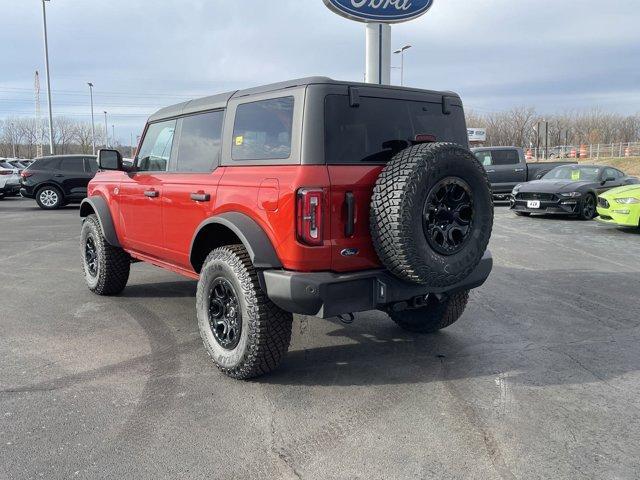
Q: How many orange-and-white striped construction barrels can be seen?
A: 4